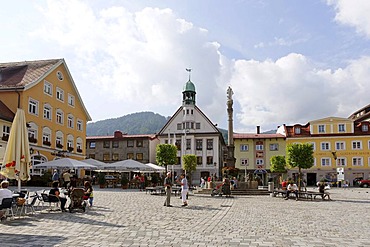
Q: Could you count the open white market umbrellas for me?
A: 4